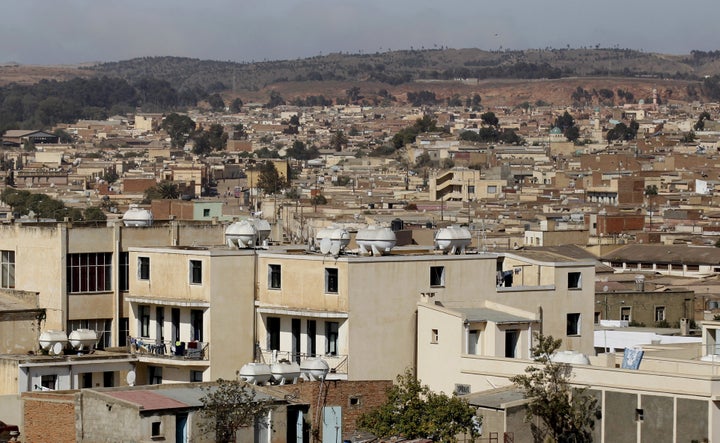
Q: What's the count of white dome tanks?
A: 12